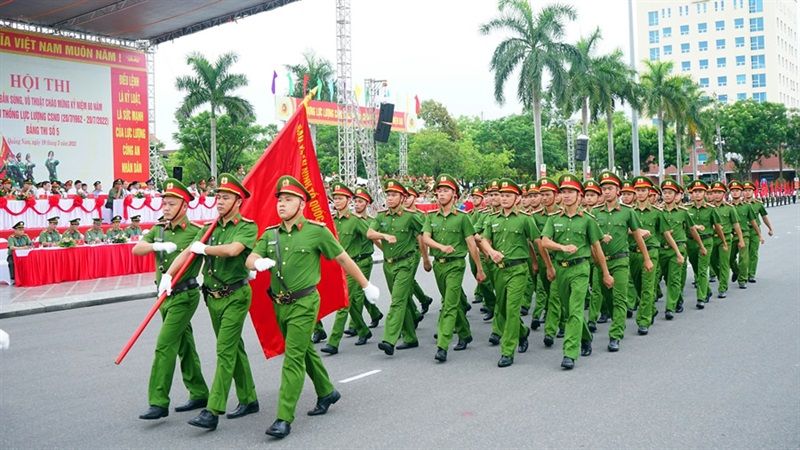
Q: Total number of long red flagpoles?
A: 1